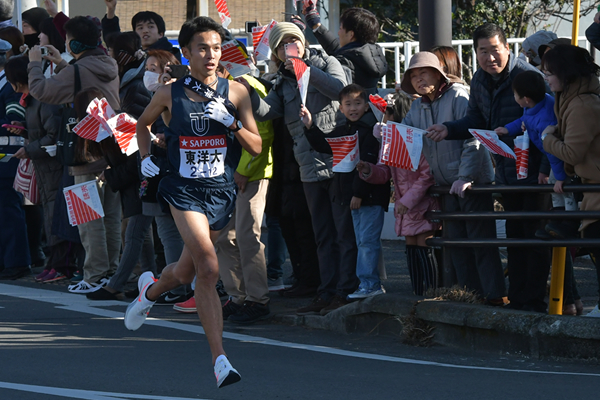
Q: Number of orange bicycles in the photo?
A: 0